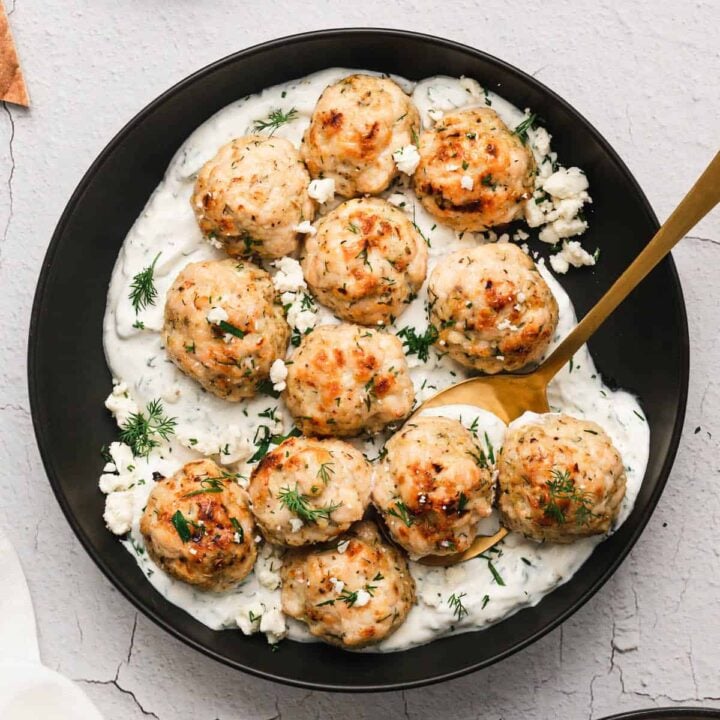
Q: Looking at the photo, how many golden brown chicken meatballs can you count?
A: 12